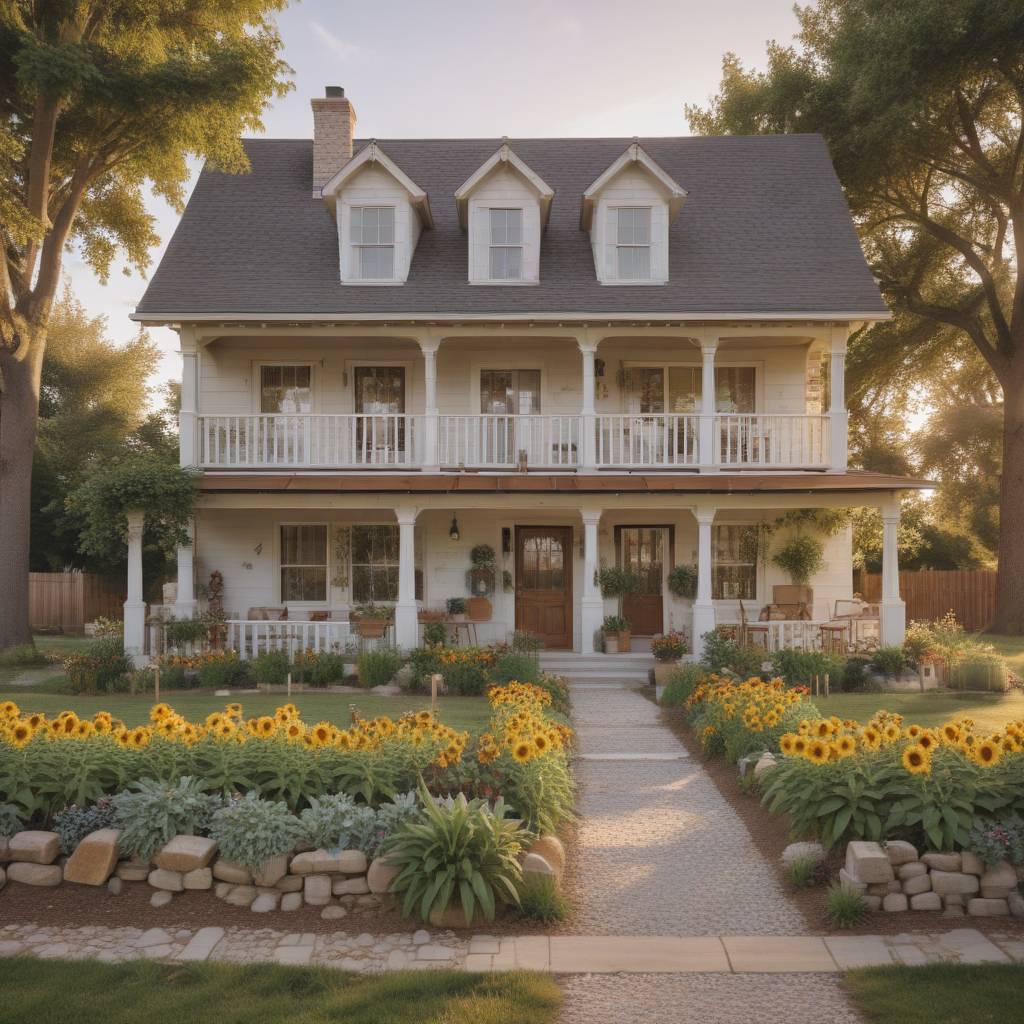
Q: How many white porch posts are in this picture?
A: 11